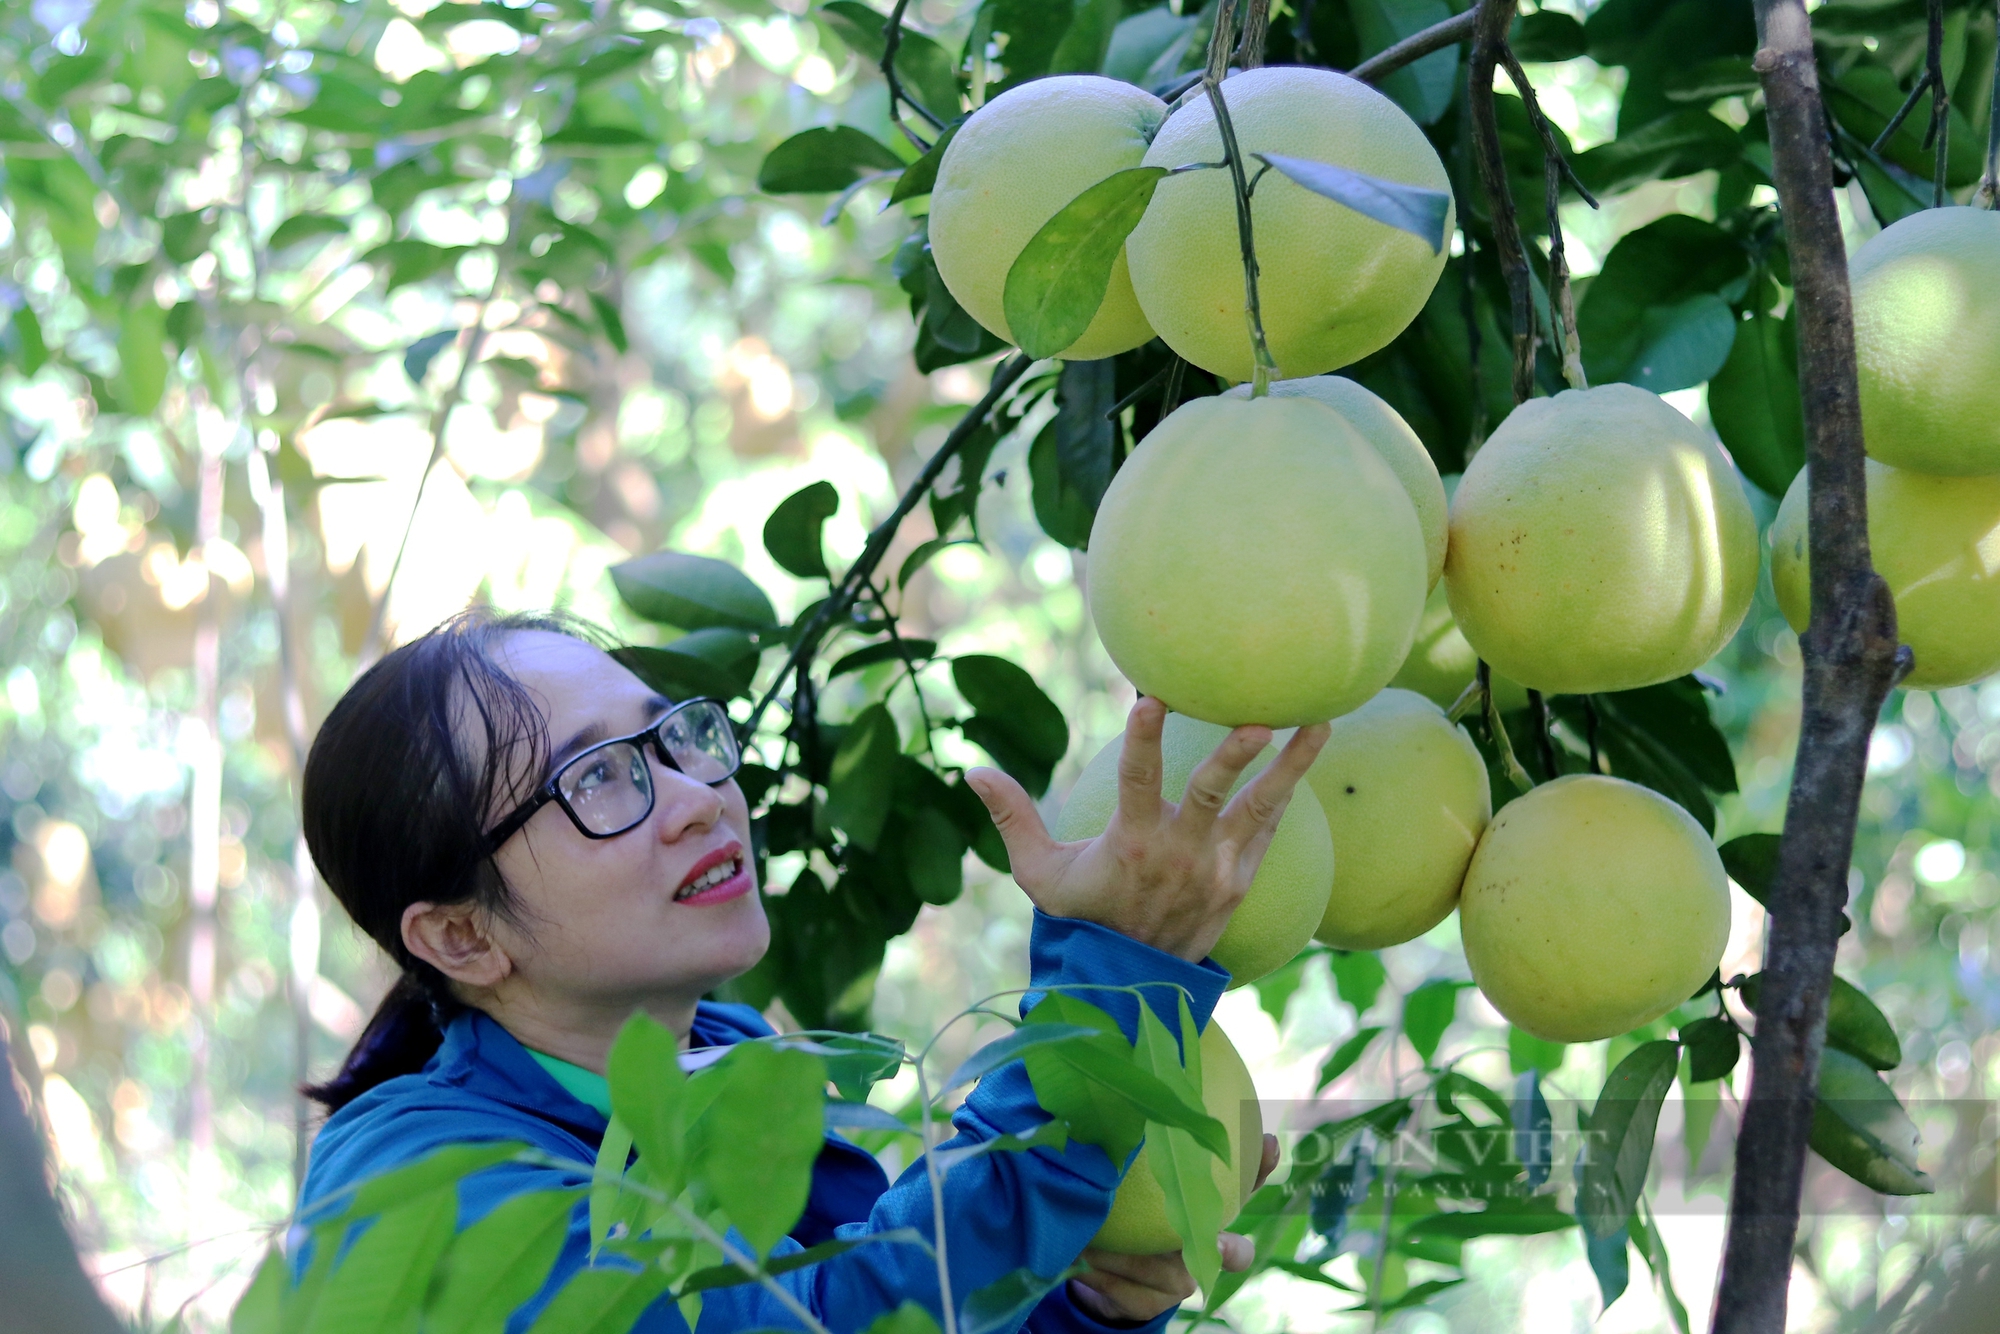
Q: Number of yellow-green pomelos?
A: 12